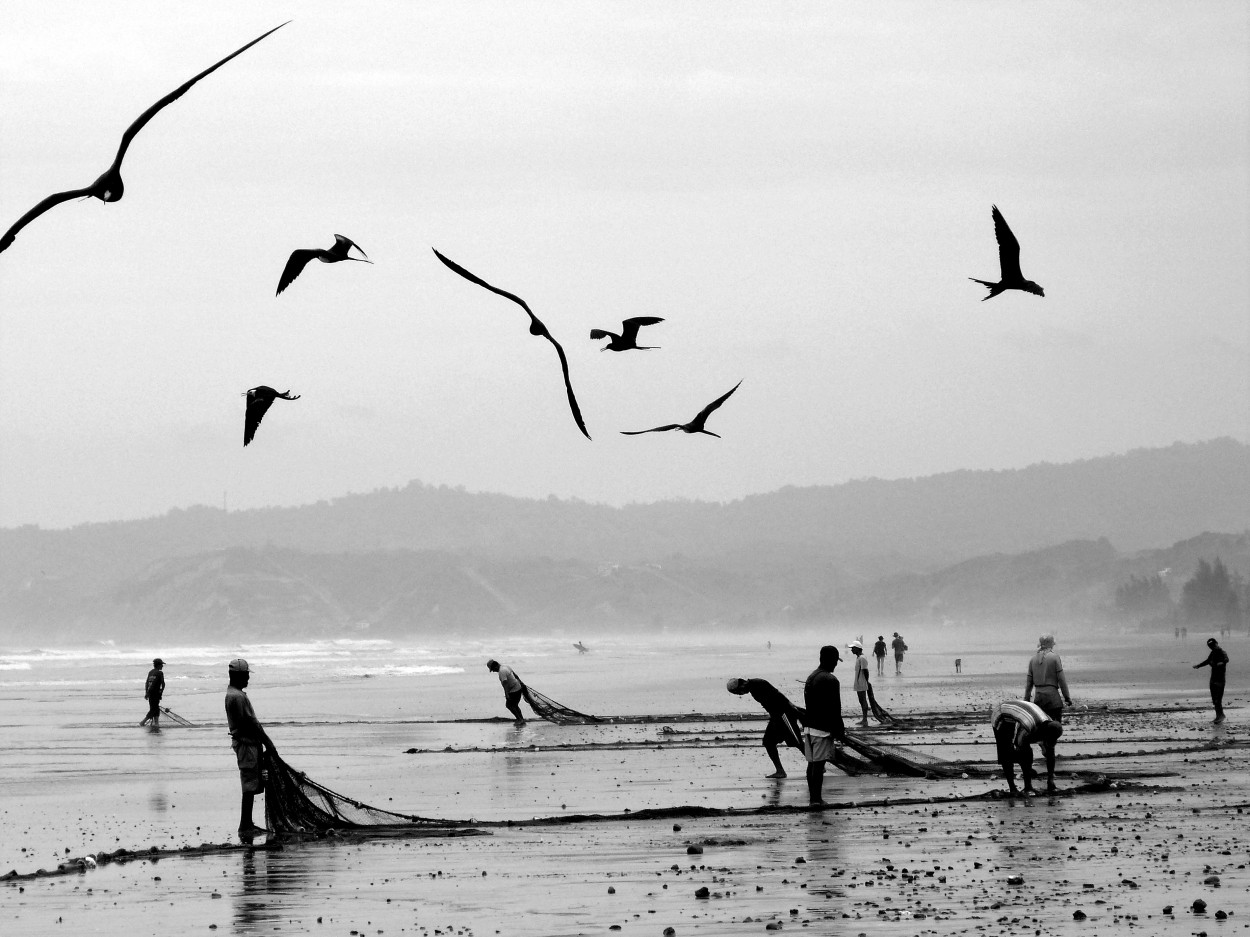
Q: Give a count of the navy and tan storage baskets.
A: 0